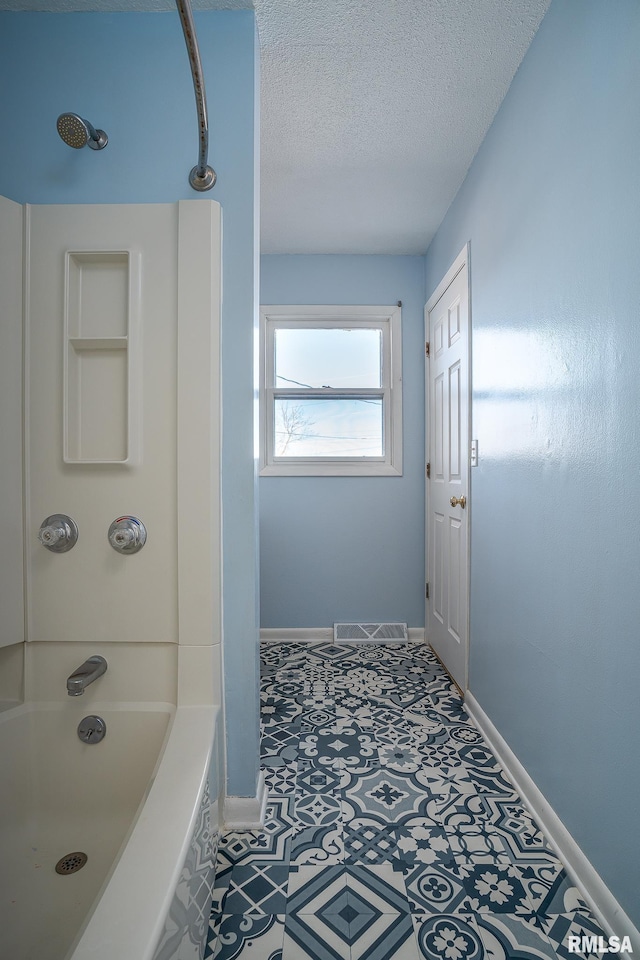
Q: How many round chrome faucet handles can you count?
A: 2